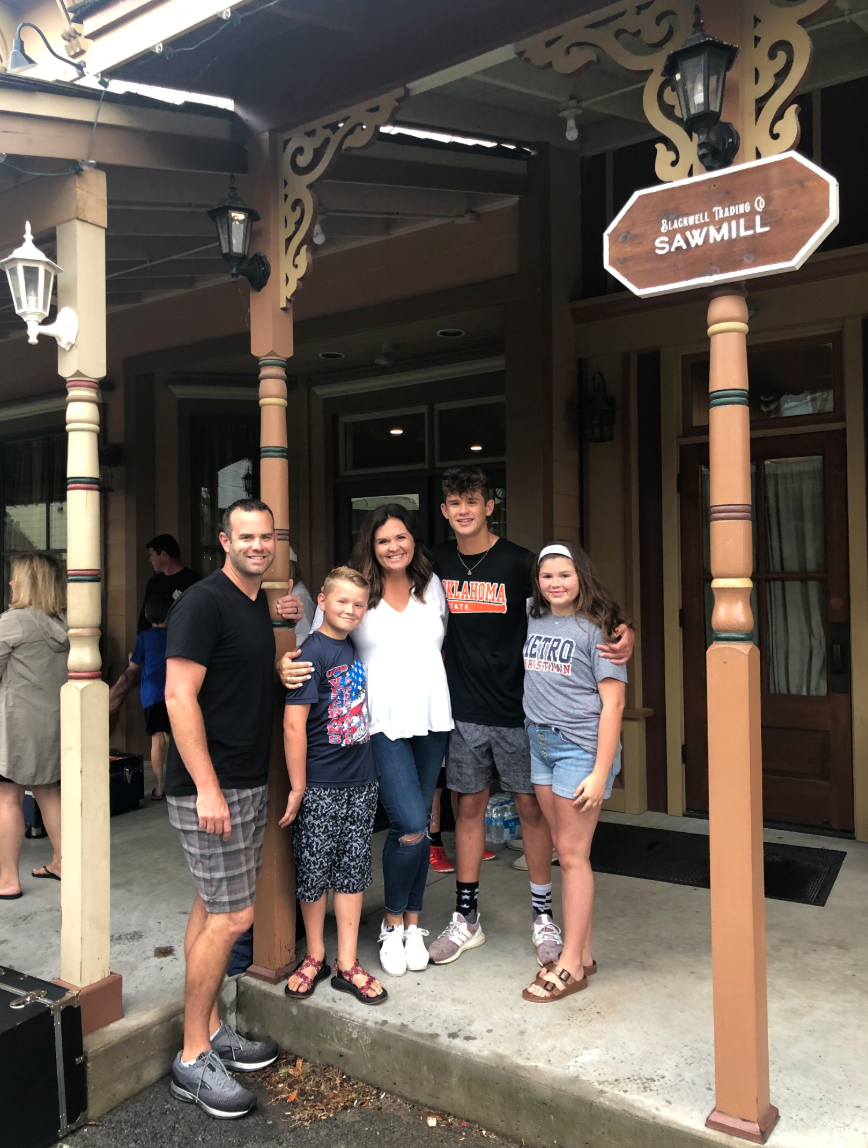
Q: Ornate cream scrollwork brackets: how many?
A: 3